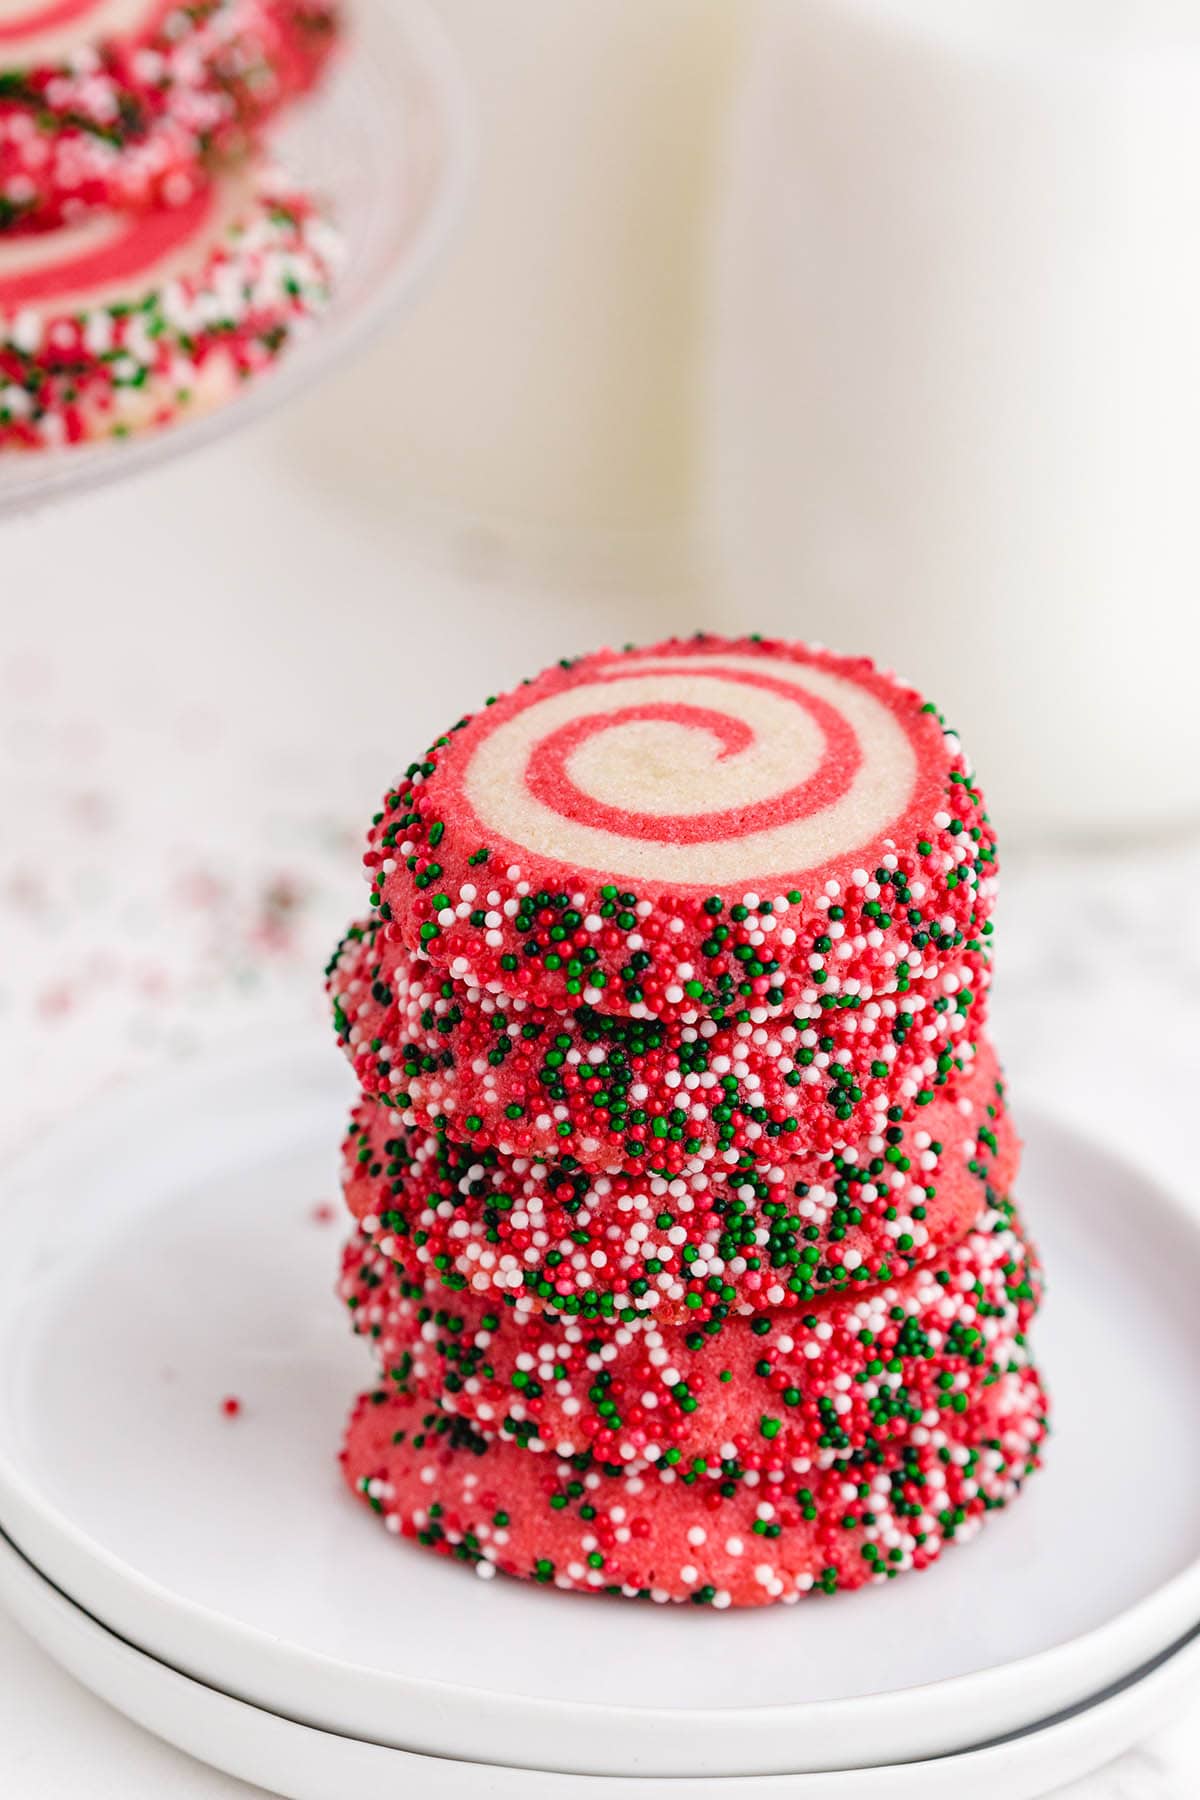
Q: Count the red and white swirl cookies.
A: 7